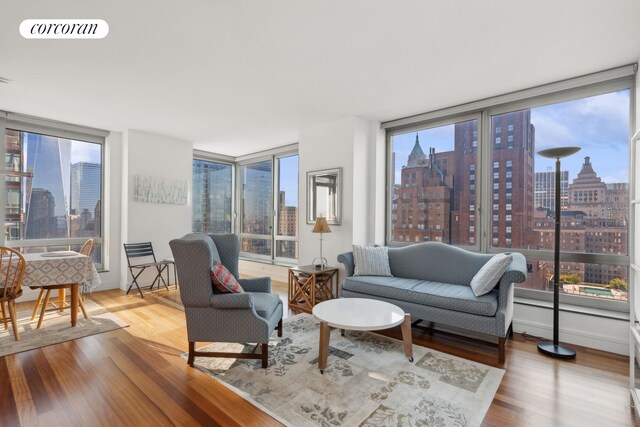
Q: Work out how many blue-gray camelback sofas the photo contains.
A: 1